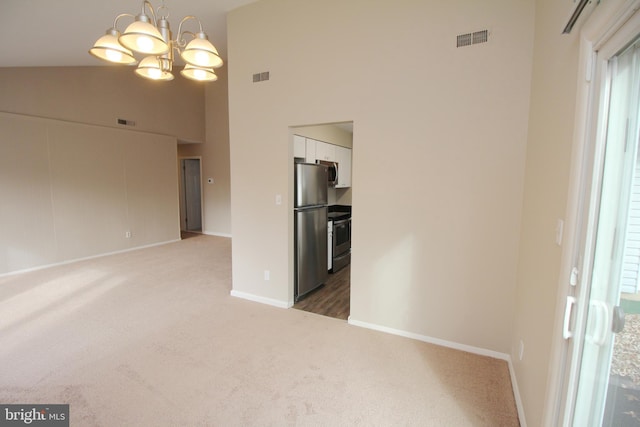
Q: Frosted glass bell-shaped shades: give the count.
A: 5